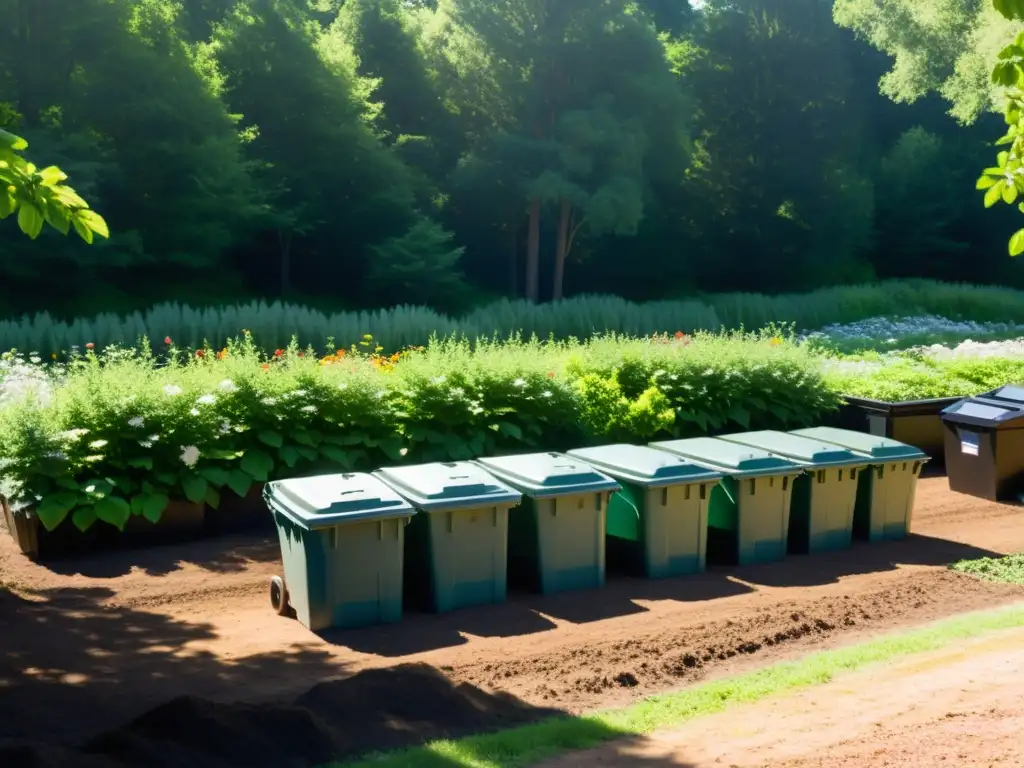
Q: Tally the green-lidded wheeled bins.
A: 7